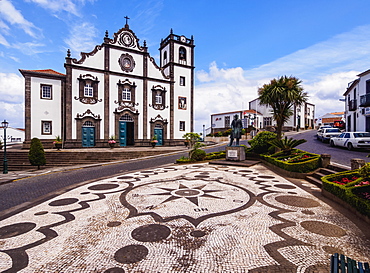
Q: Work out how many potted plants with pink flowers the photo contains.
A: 3